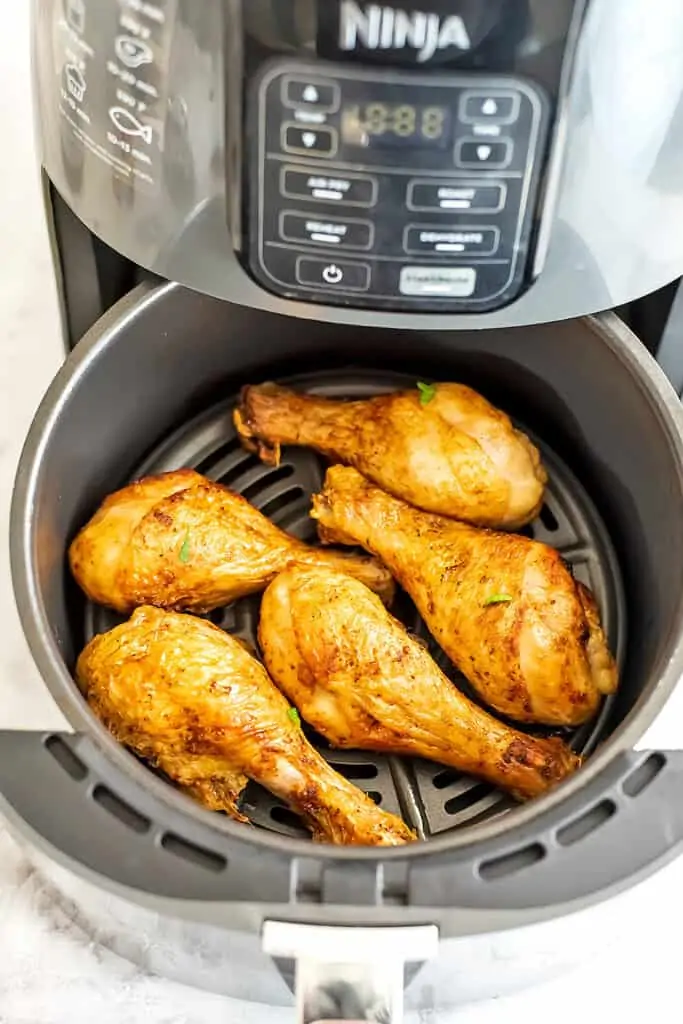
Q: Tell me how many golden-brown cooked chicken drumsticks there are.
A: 5